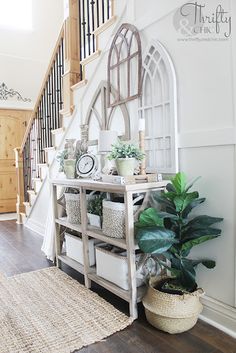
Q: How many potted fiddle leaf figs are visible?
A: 1